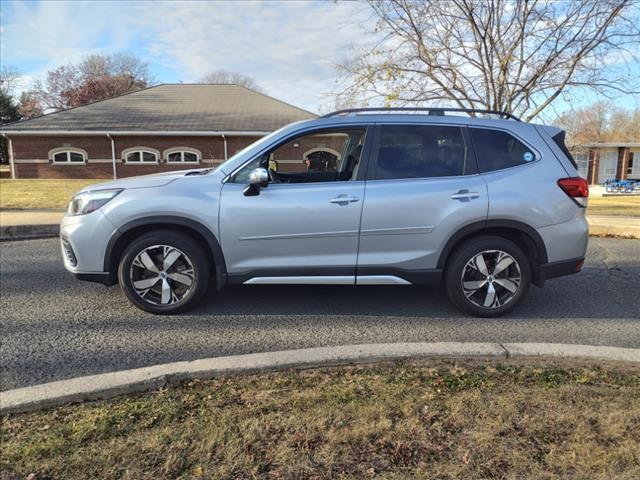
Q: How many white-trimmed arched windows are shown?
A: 3